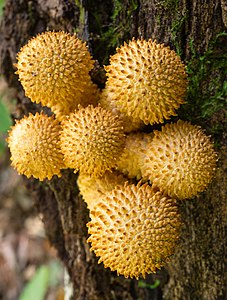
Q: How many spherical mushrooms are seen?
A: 6